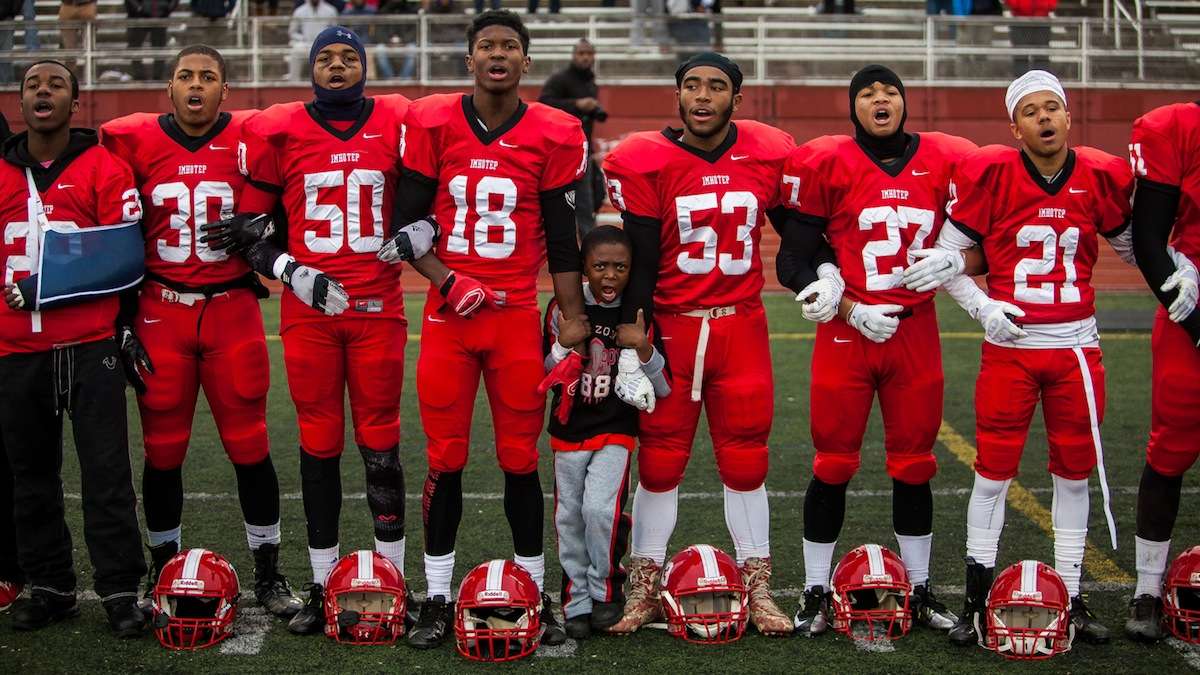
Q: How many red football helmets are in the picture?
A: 7